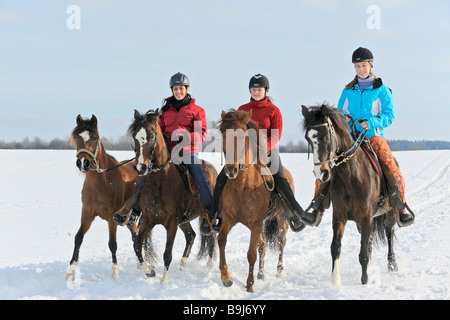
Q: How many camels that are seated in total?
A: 0